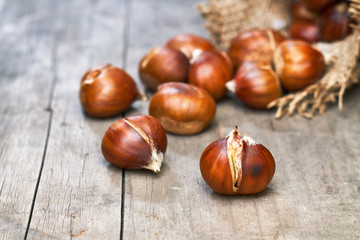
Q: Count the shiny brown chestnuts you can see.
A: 14